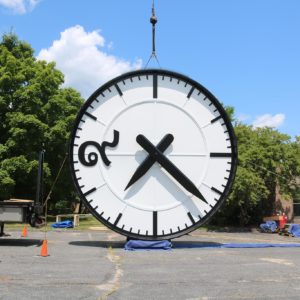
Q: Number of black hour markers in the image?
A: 11